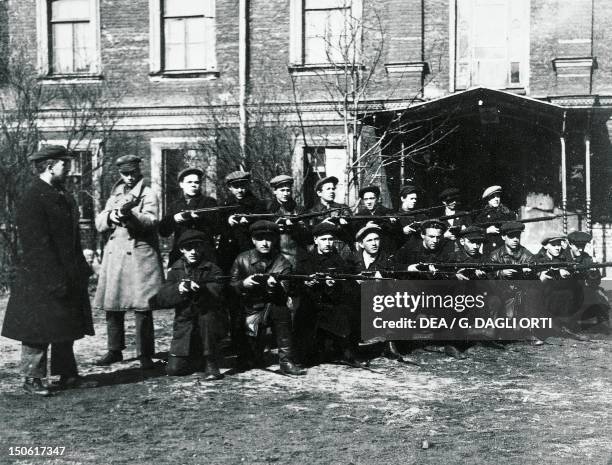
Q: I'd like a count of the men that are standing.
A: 10